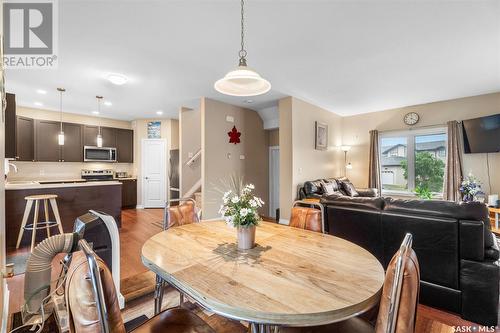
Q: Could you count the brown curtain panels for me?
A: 2